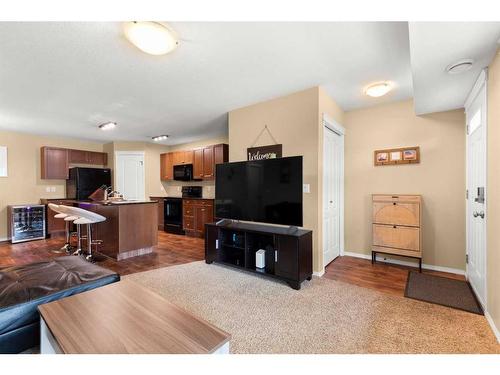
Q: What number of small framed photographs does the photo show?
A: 3